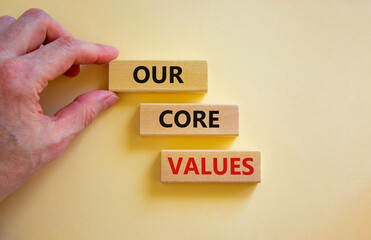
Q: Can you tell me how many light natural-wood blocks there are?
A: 3